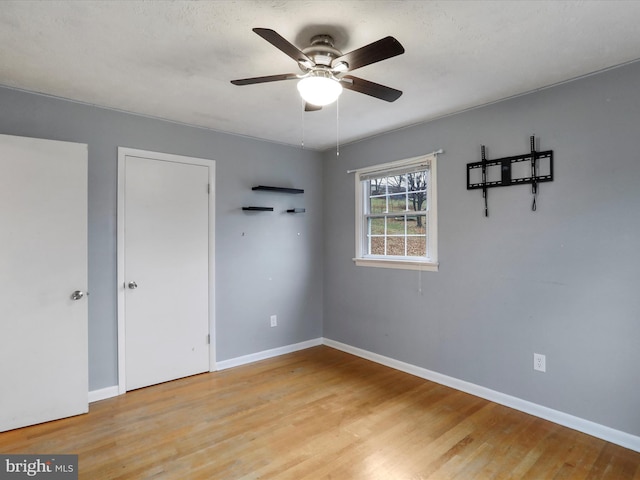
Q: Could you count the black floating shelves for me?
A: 3